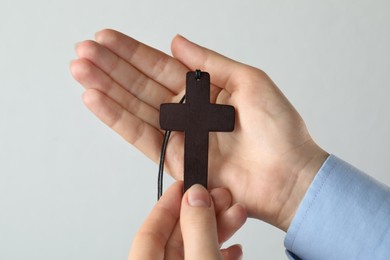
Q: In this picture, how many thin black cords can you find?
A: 1